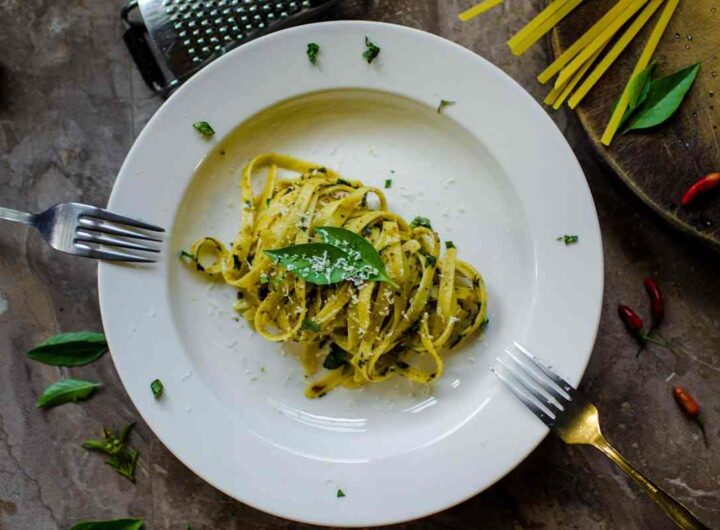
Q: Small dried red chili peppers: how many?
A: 4